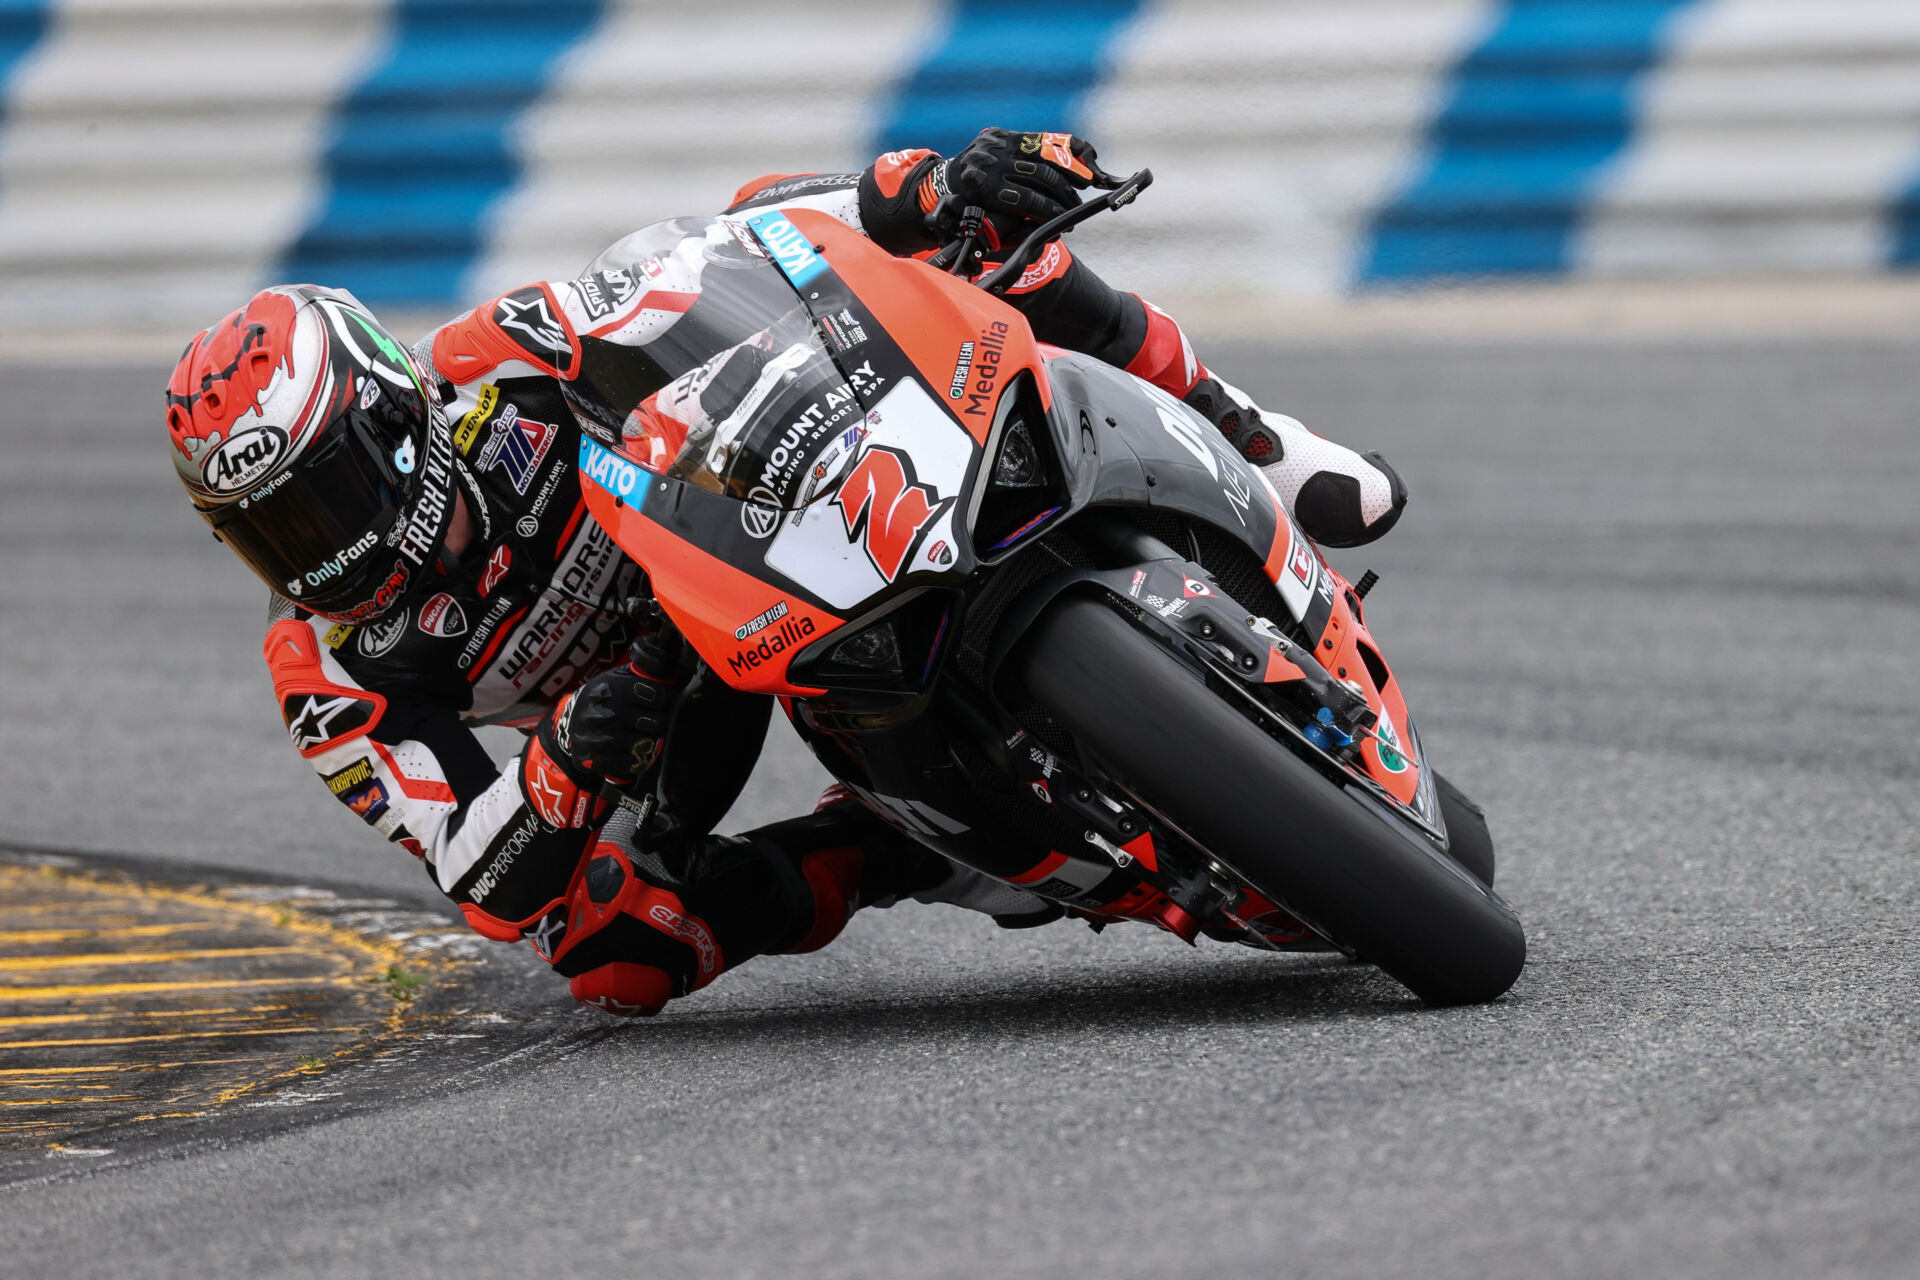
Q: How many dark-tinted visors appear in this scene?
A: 1